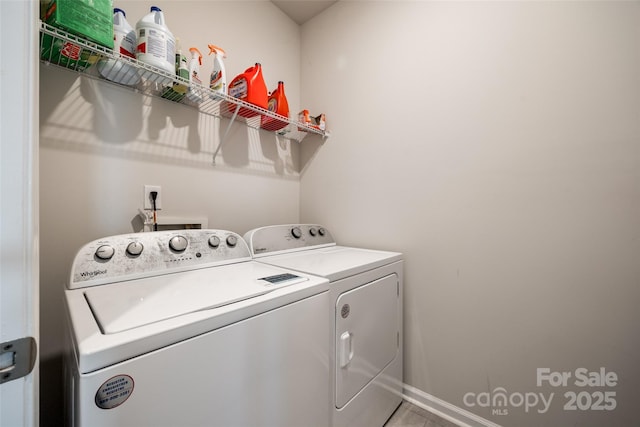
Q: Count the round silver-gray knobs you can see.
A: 8